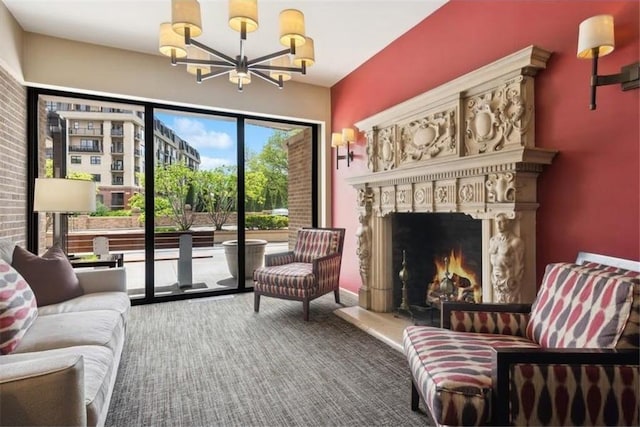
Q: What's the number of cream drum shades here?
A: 12